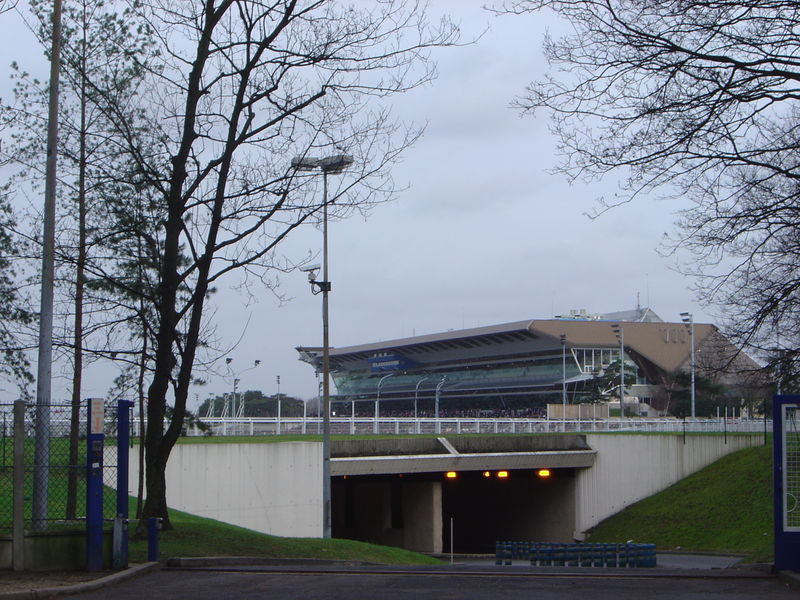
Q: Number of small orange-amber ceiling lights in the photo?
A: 4